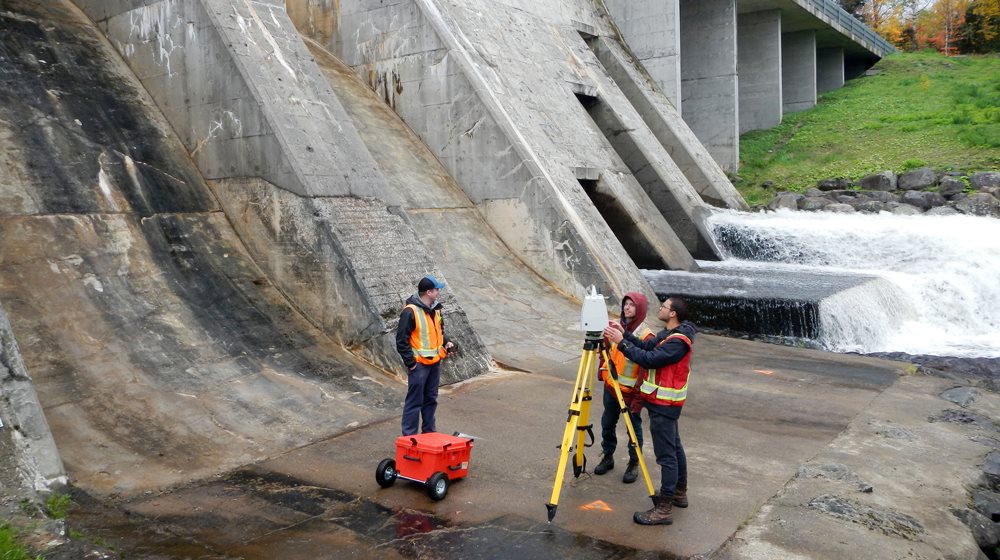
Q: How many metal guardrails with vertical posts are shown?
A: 1